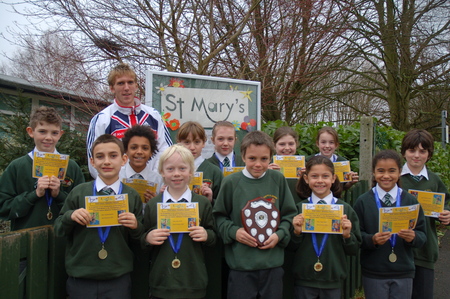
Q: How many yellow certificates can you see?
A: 11